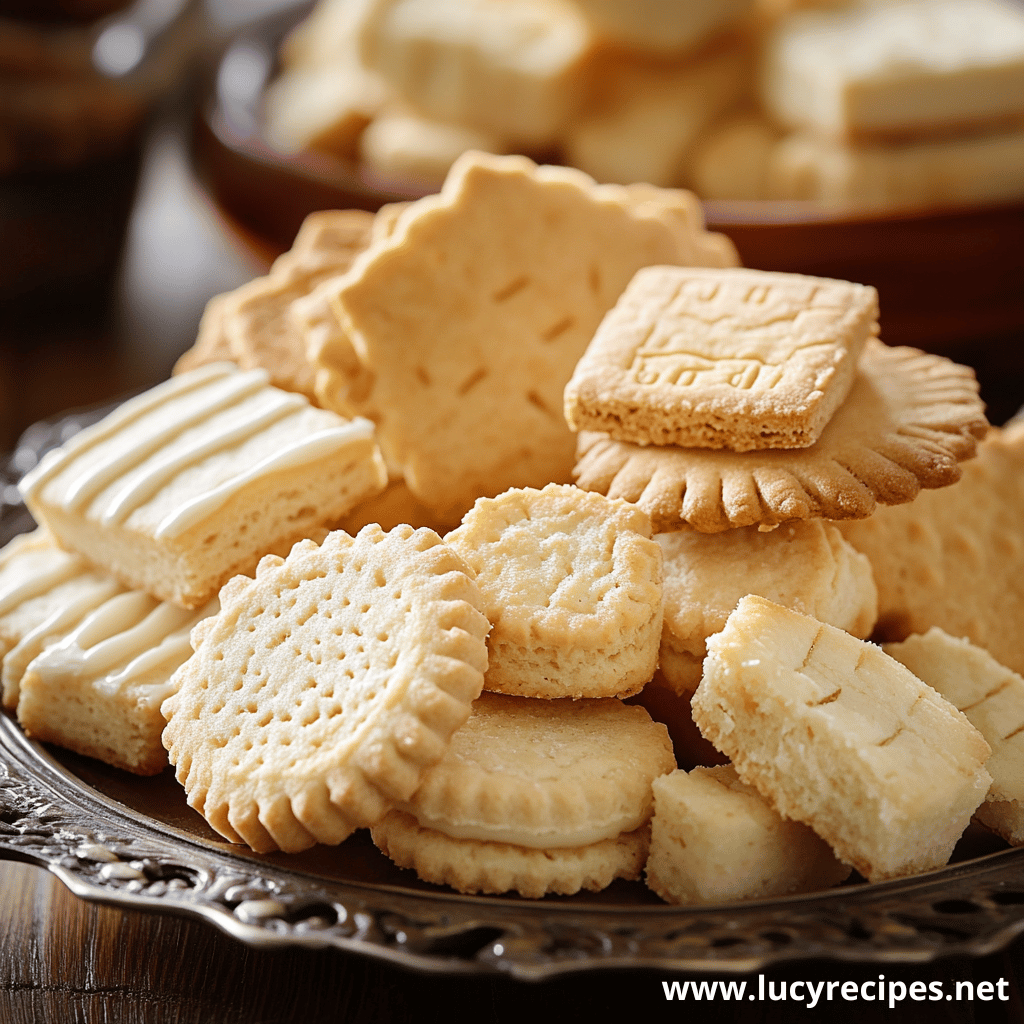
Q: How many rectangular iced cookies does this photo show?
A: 3